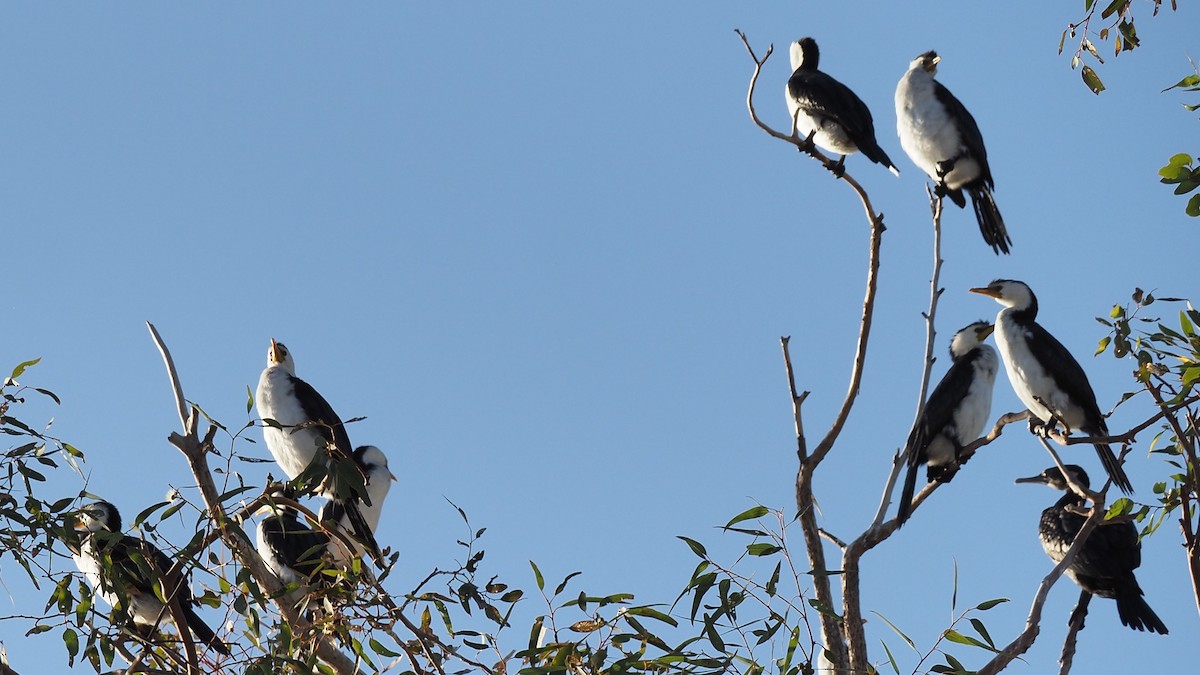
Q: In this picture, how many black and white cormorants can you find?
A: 8